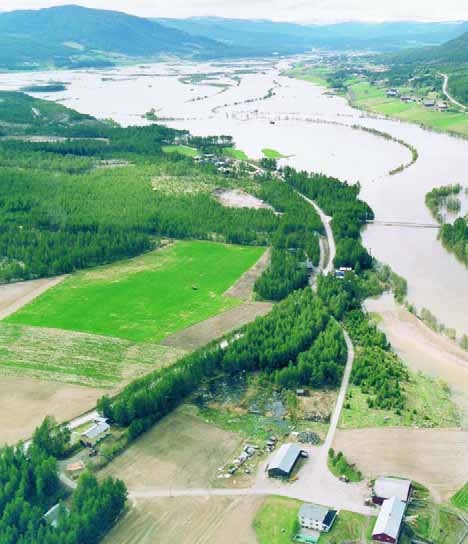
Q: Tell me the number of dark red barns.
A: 2